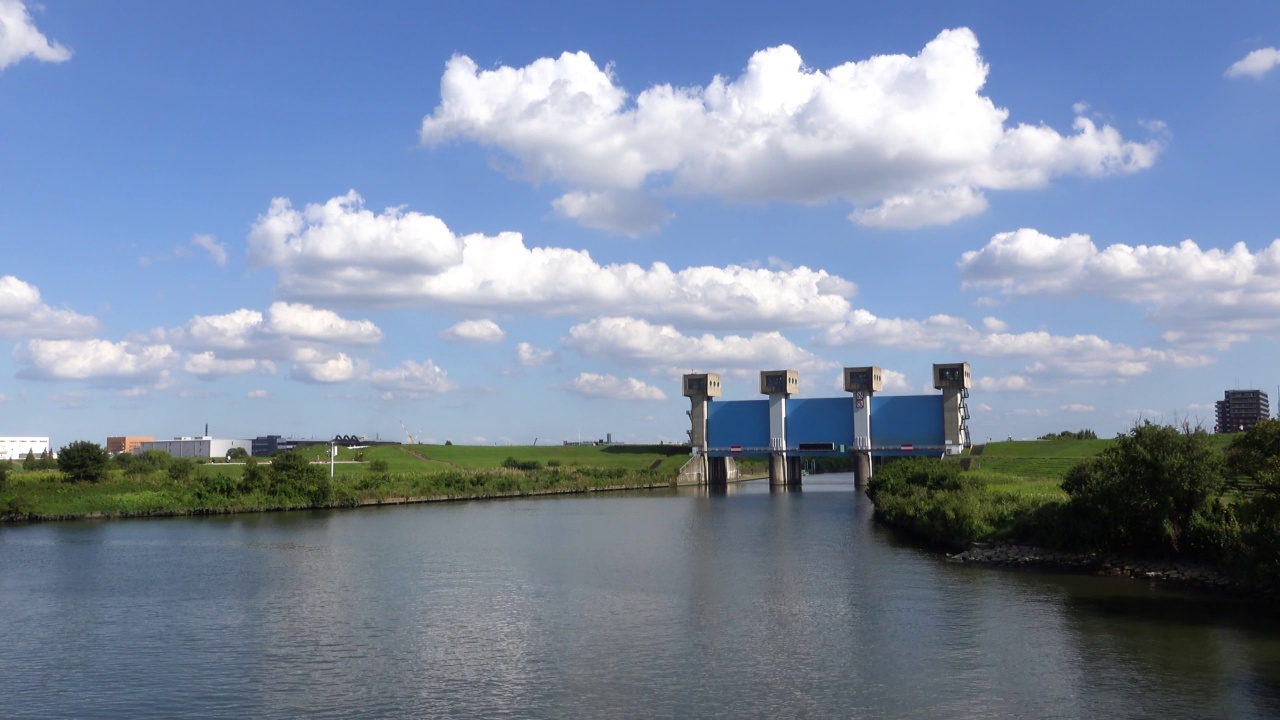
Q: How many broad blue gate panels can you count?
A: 3